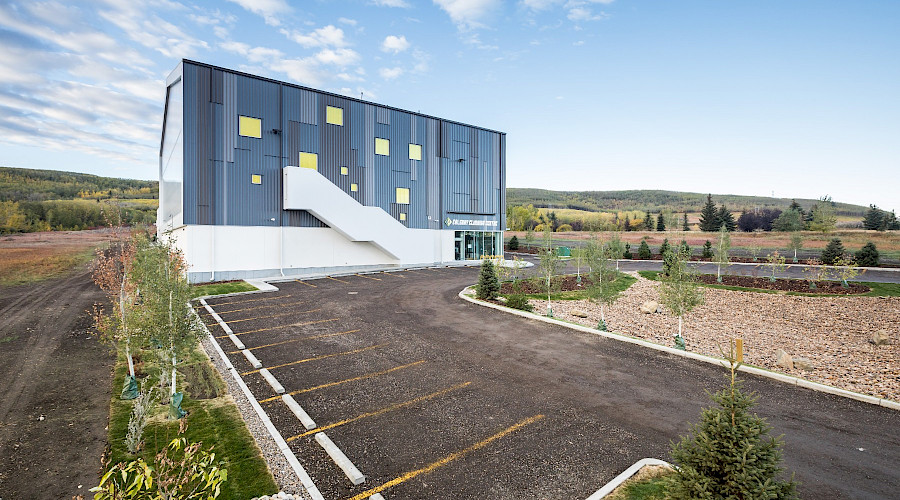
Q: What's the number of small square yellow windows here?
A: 4